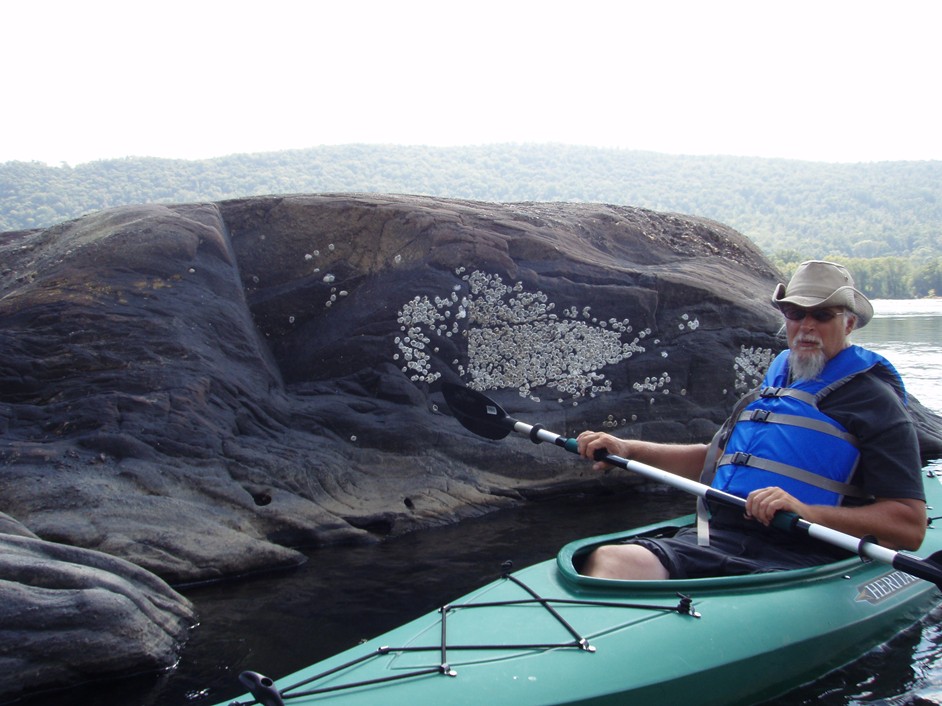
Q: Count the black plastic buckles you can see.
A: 3